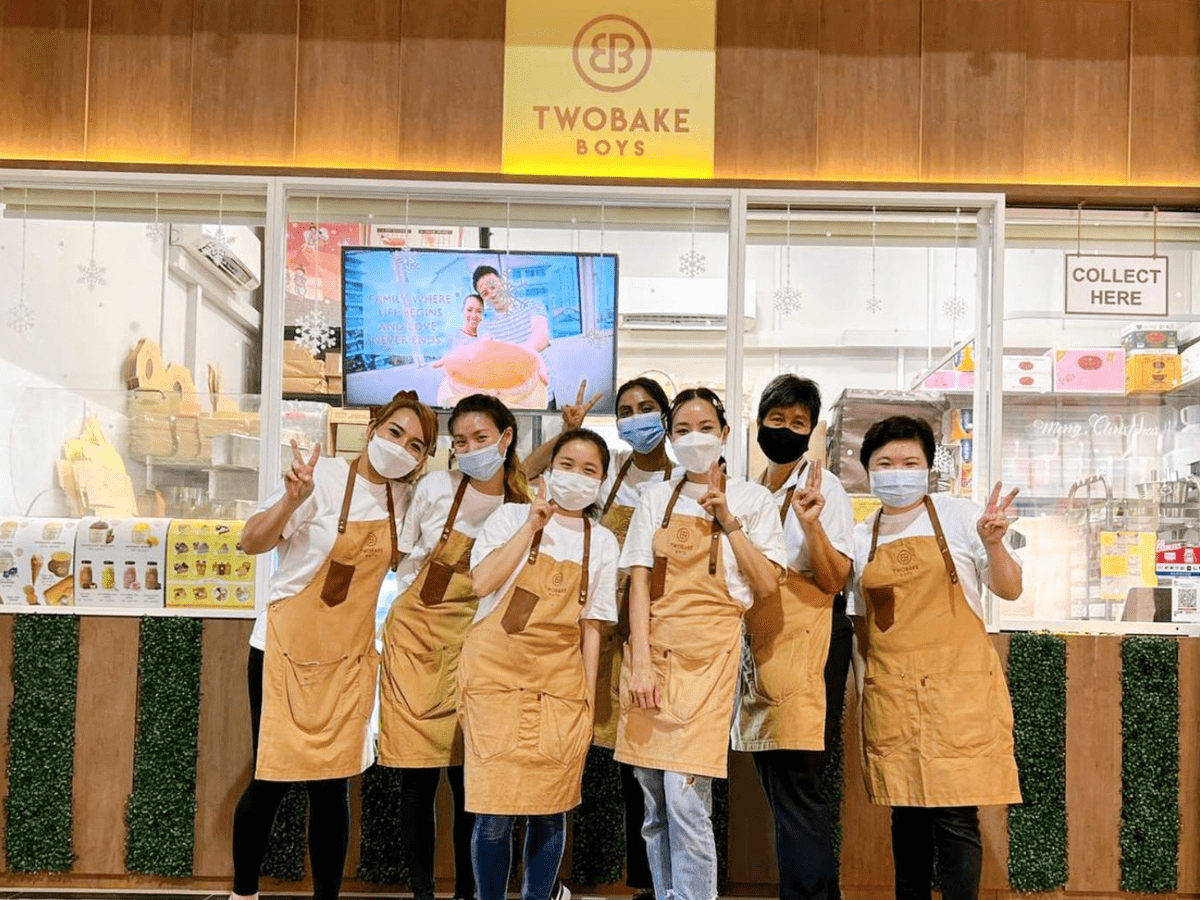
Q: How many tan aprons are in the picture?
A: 7